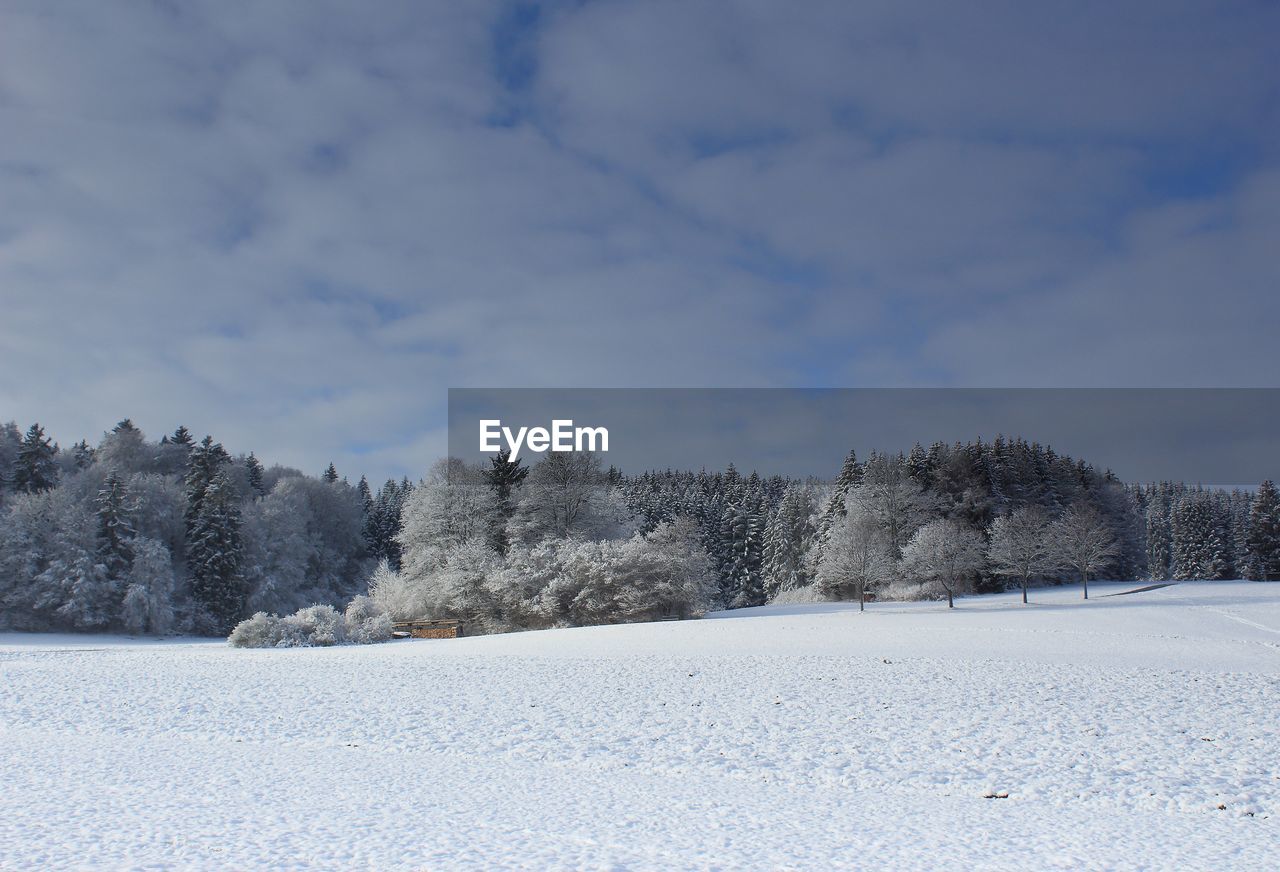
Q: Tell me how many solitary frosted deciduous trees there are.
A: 4